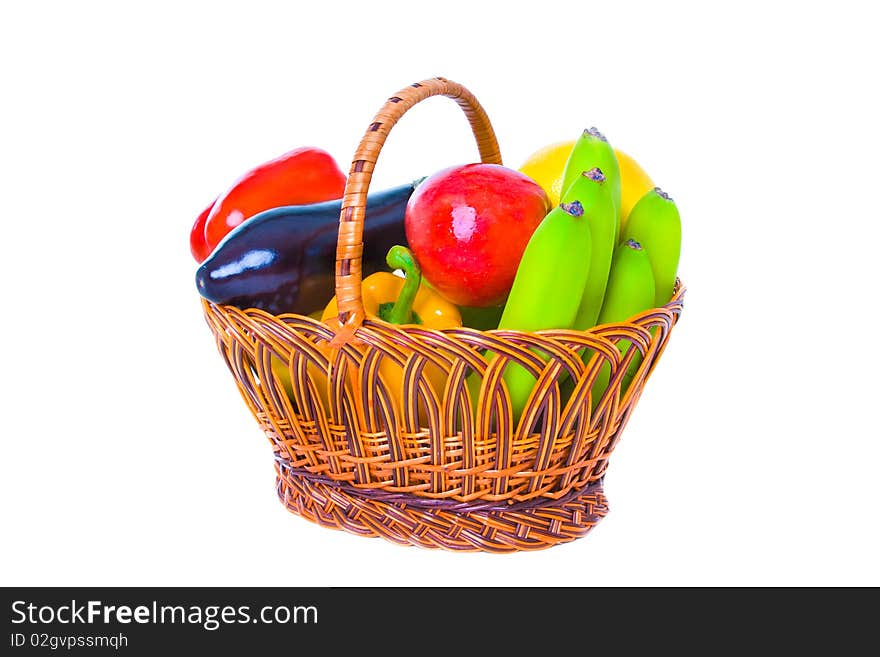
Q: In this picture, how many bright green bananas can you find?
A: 5